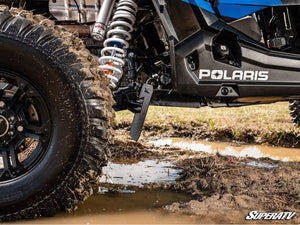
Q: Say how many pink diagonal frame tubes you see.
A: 0